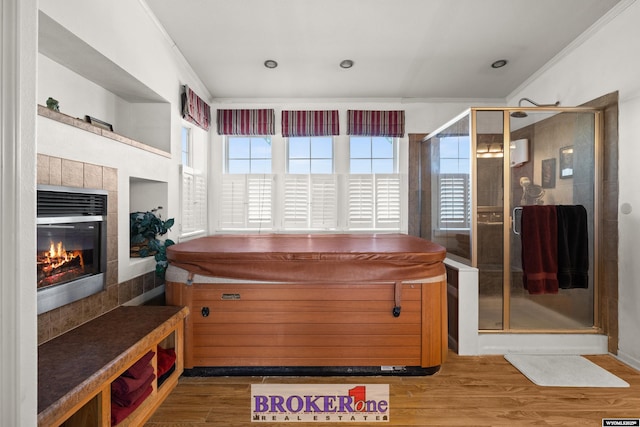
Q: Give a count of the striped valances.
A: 4